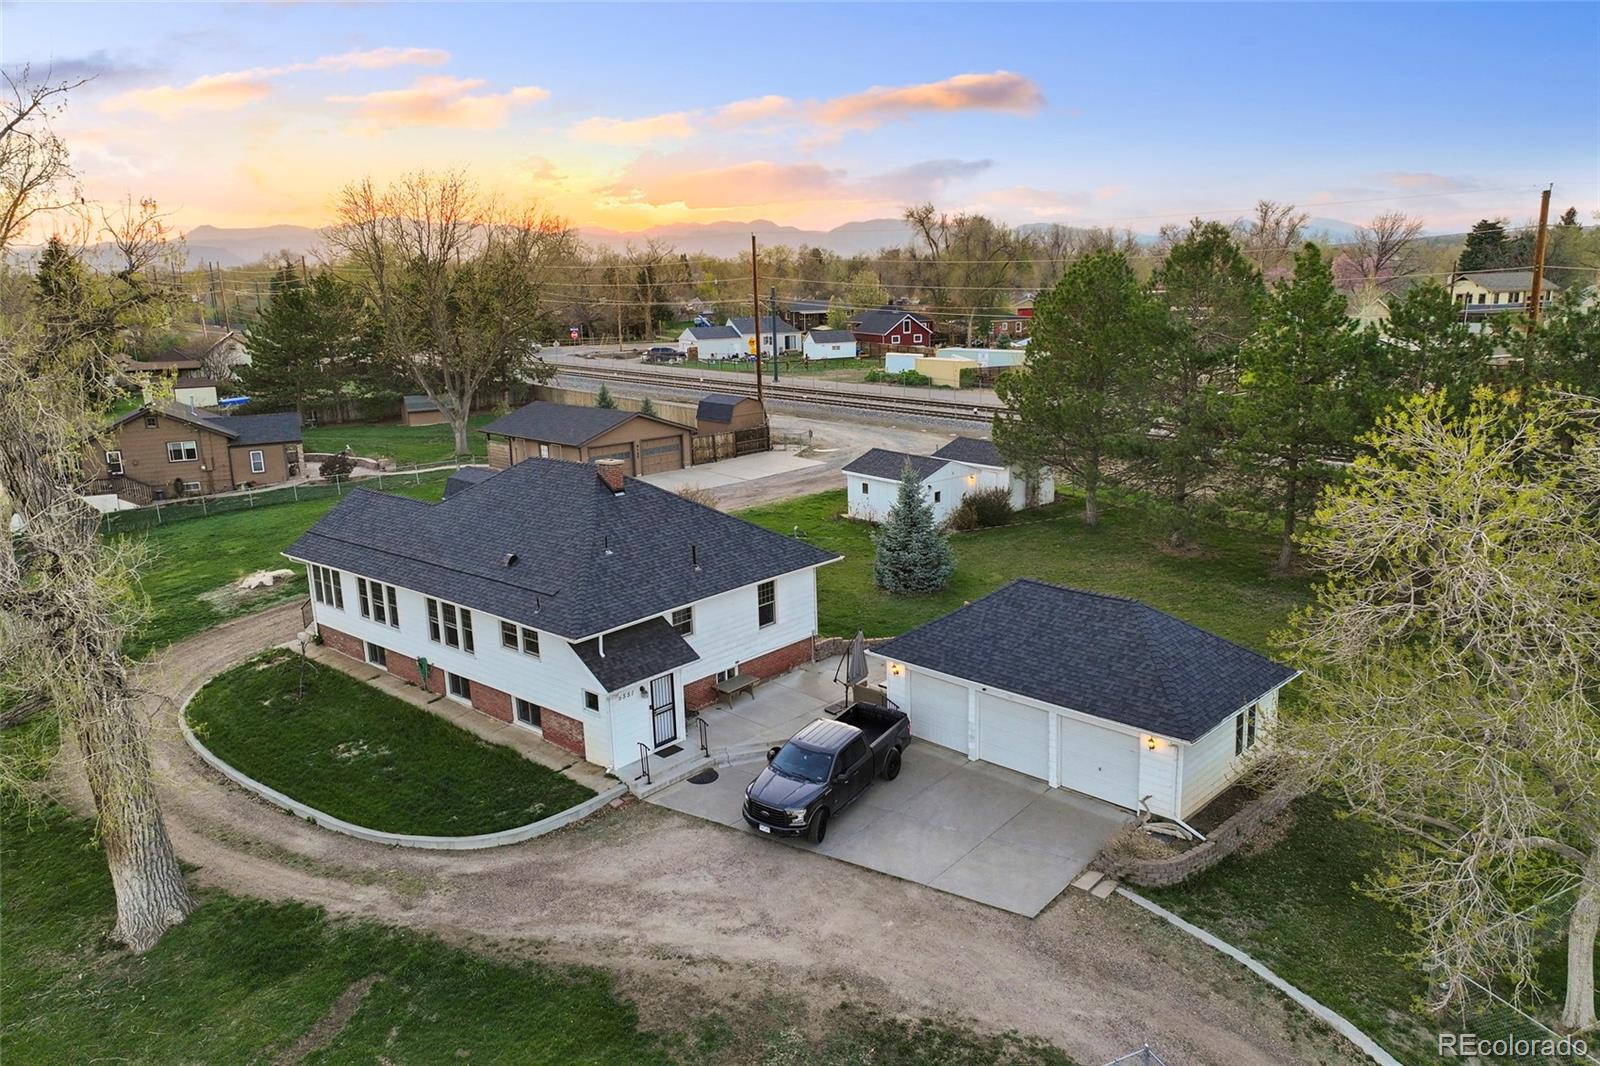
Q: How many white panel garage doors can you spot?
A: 3